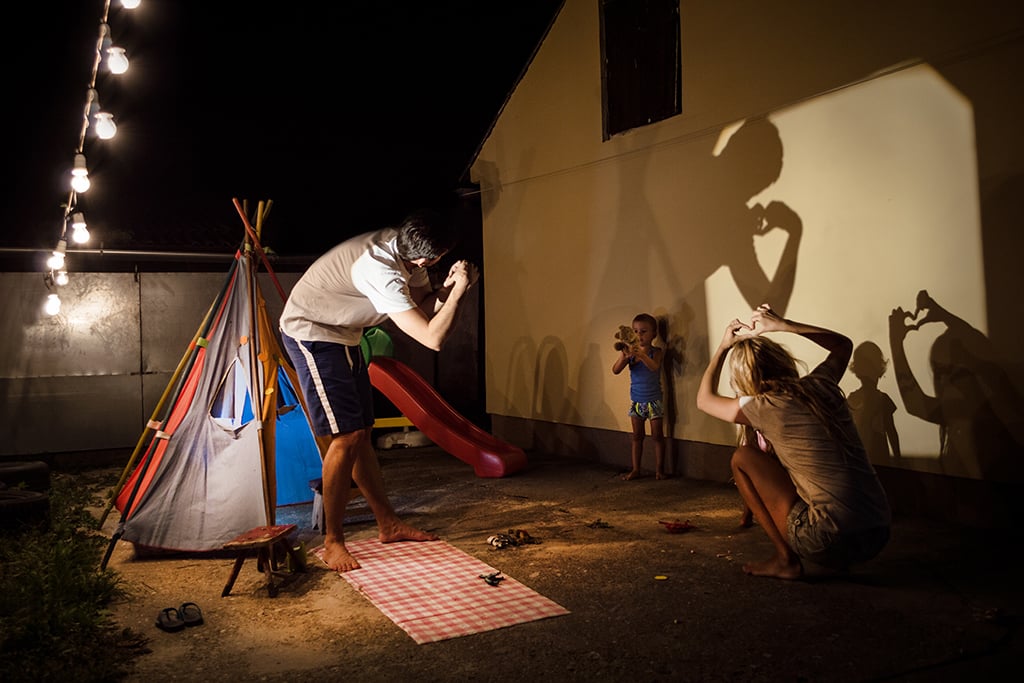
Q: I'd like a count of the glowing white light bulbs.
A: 8